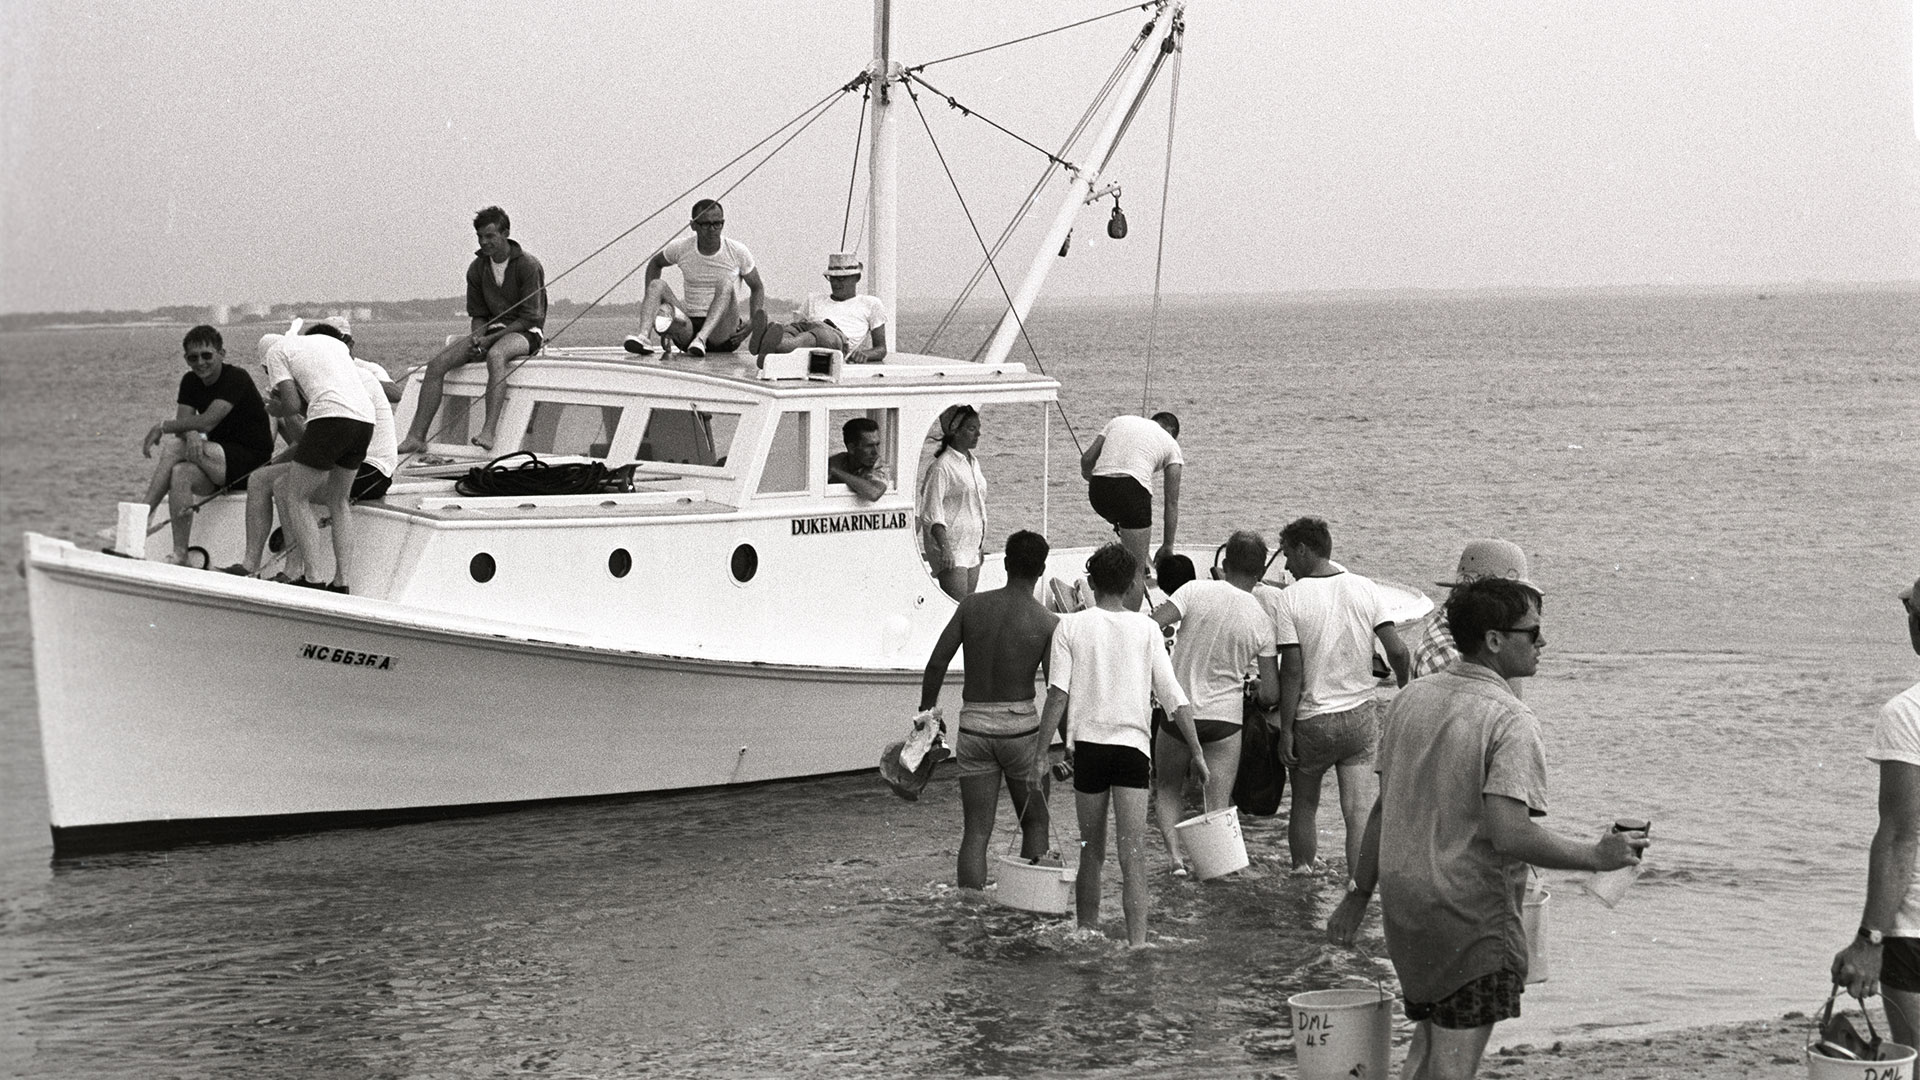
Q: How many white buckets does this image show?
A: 5